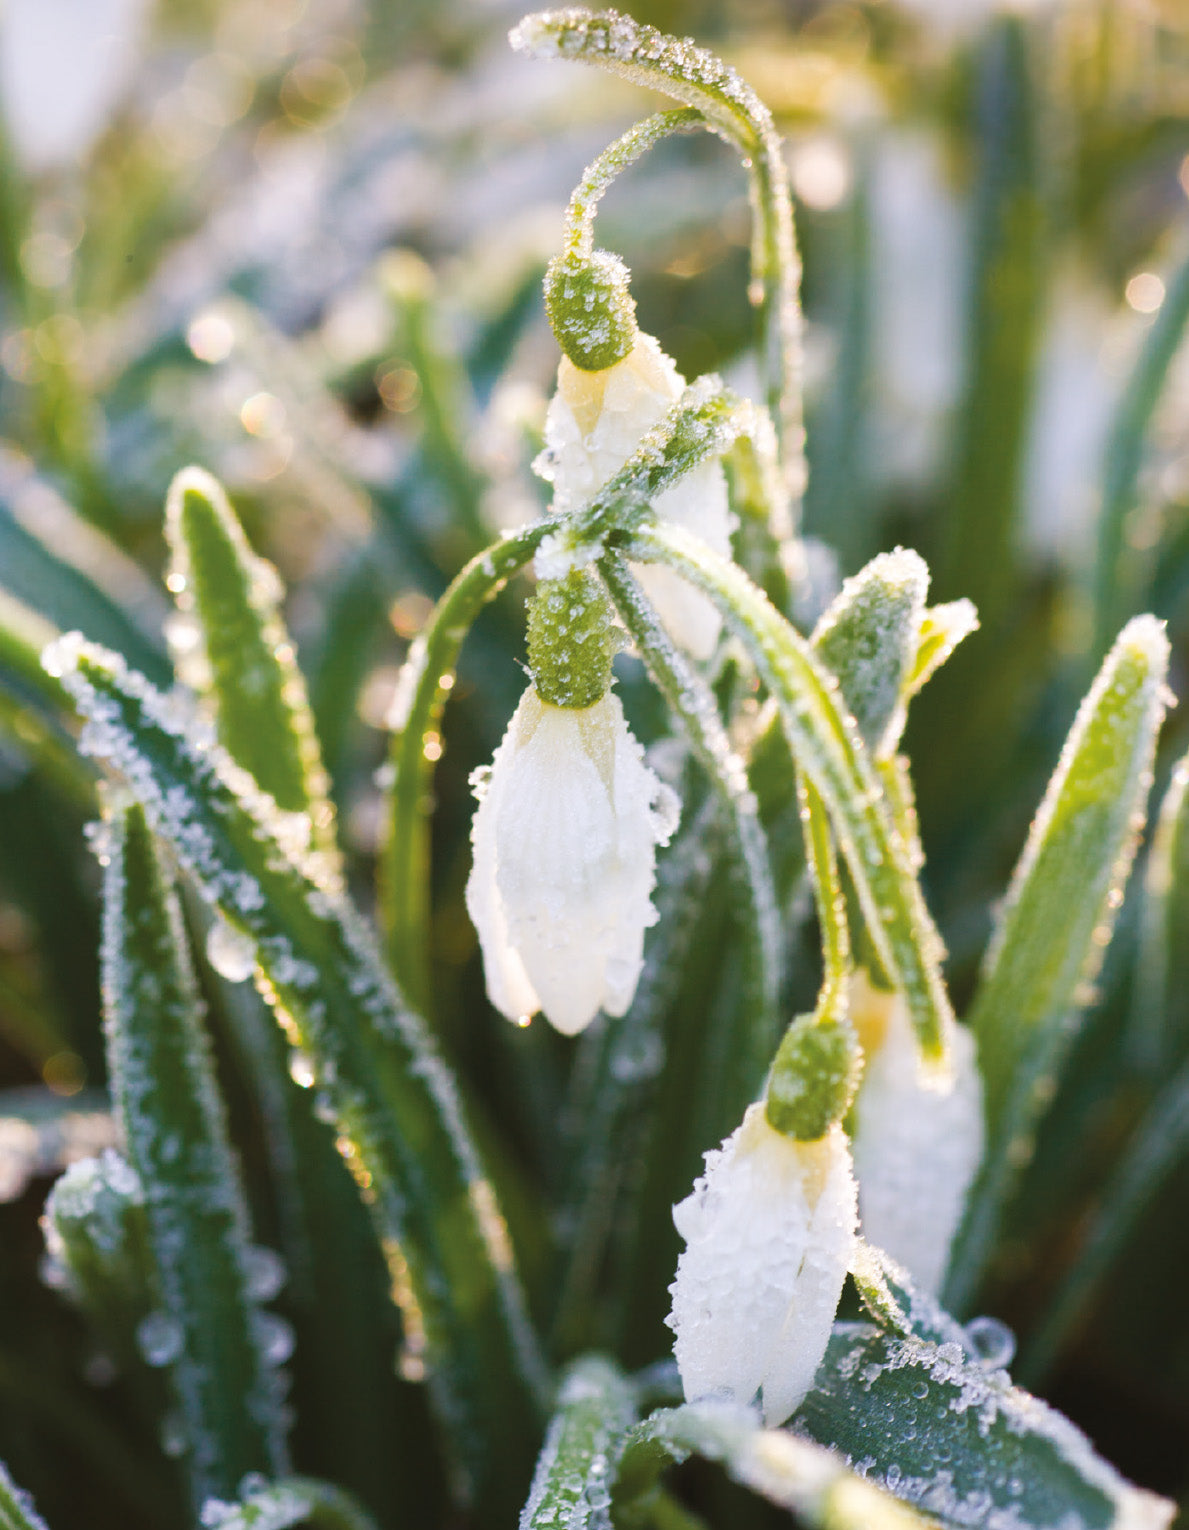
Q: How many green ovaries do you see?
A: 3